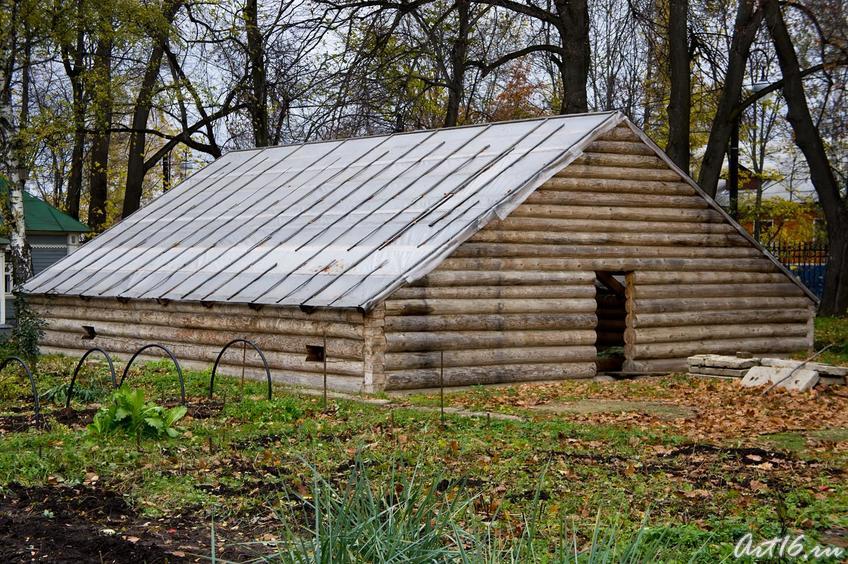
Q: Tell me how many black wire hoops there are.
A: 4